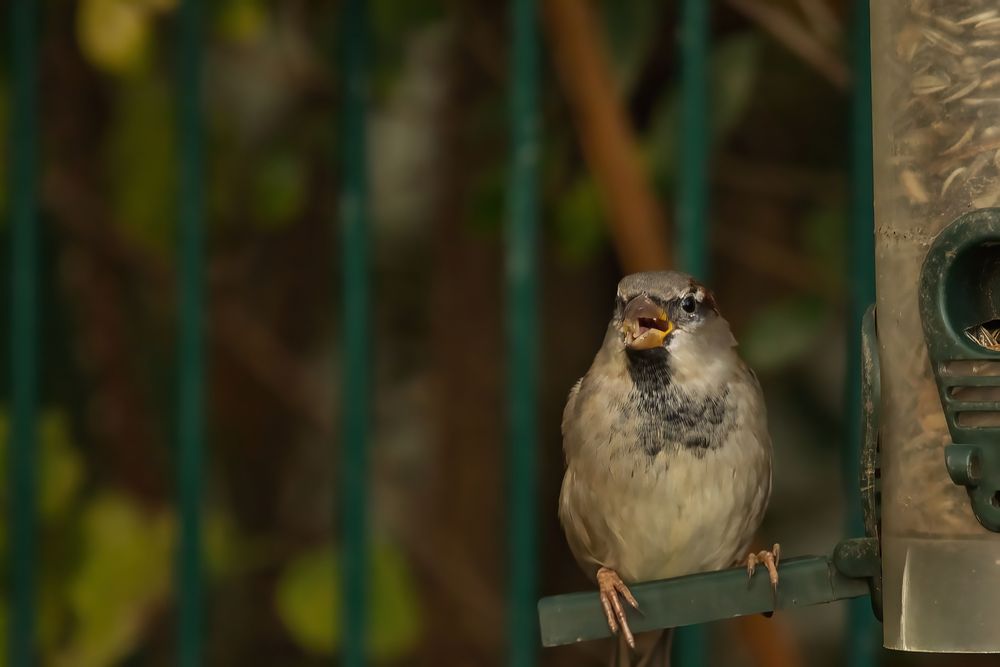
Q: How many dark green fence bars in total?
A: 6